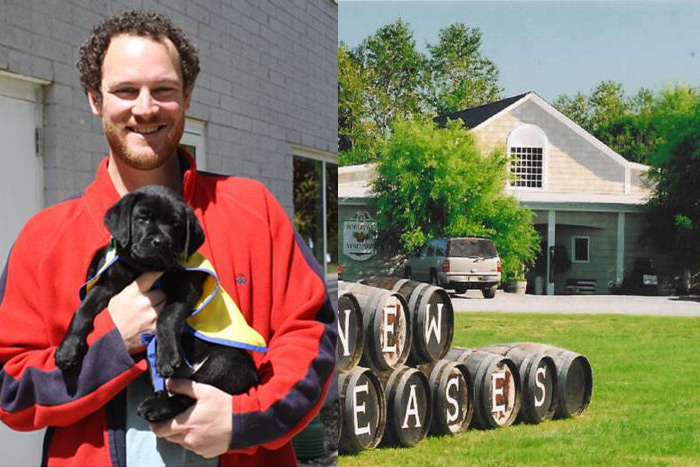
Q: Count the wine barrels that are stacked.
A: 9